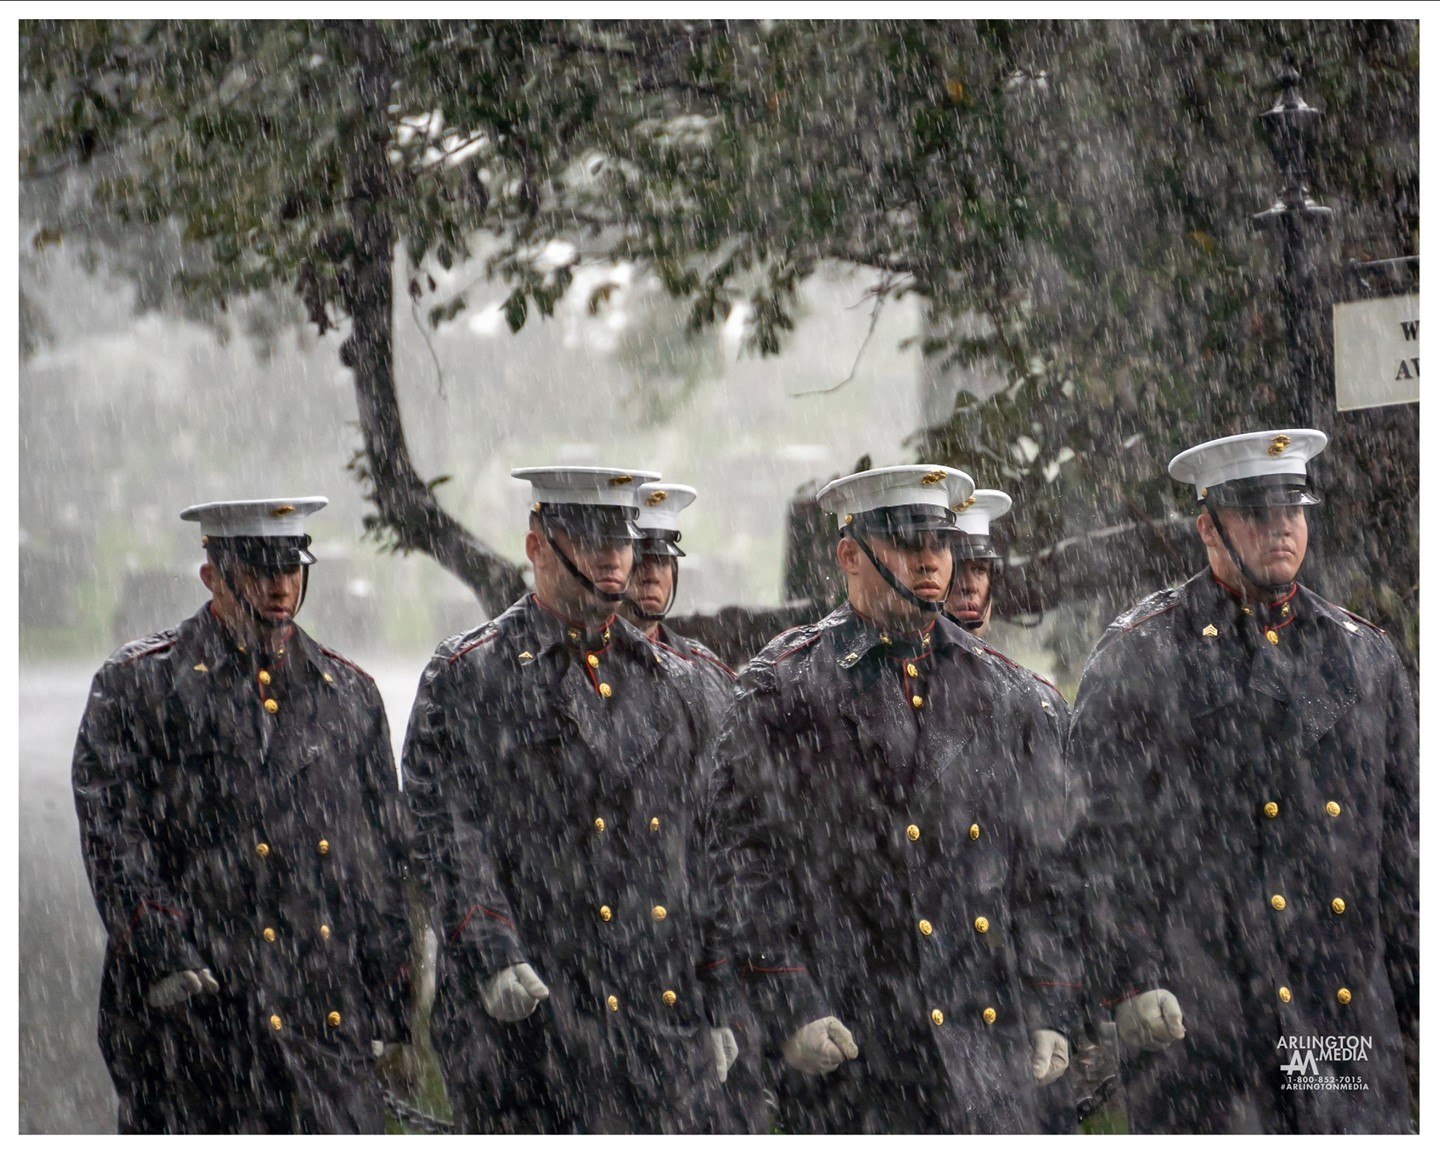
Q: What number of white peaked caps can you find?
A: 6